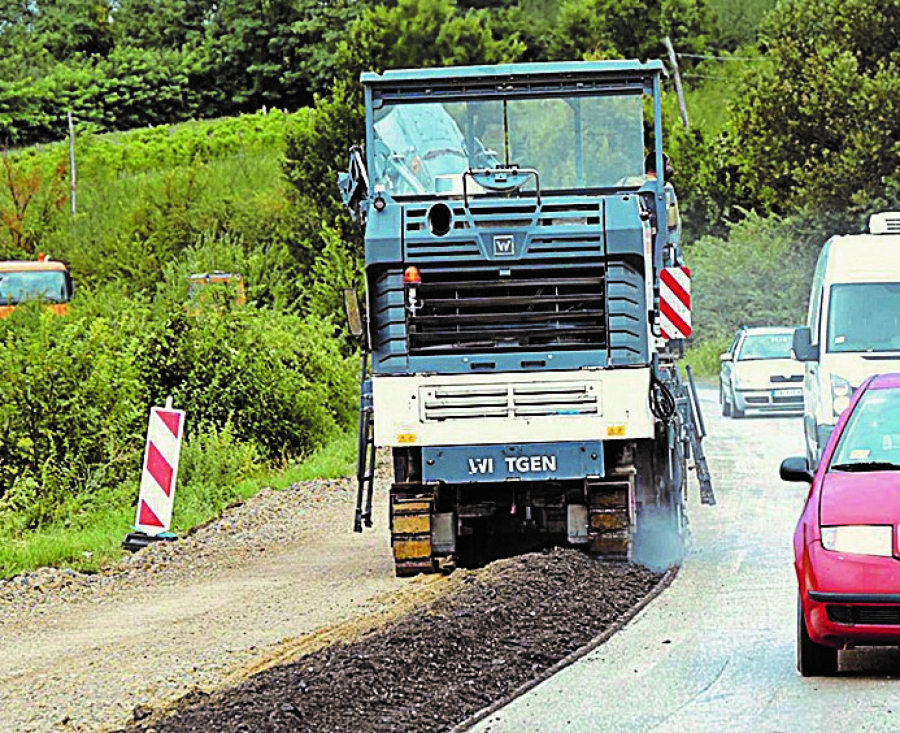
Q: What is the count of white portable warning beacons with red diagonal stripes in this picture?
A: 1